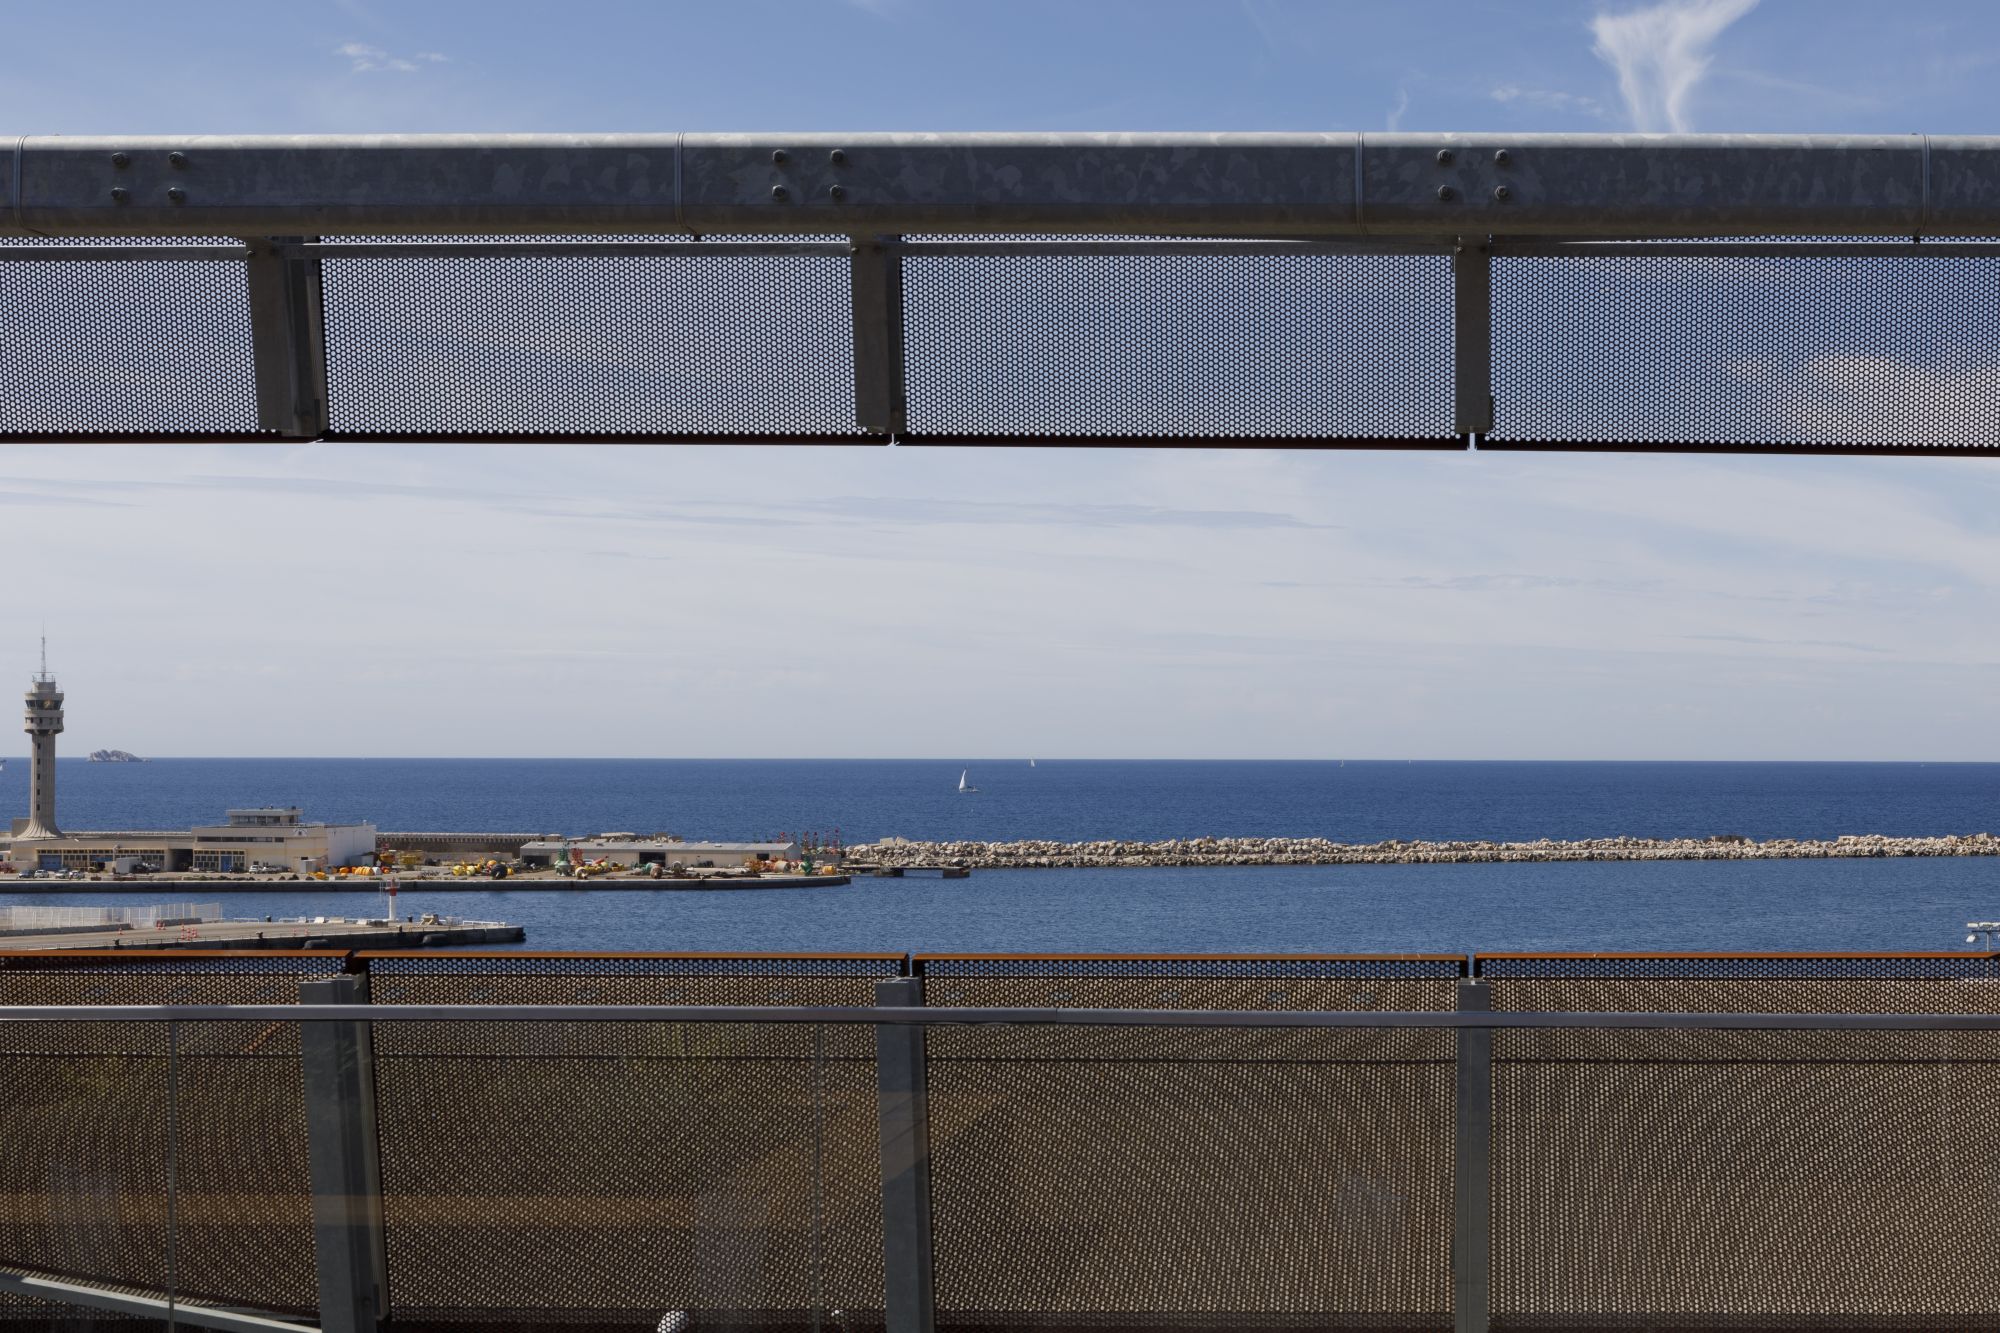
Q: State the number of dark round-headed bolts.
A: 12